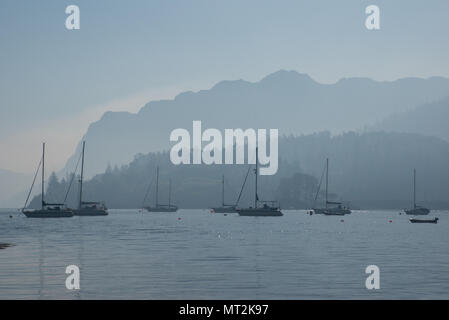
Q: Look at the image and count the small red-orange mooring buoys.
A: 4